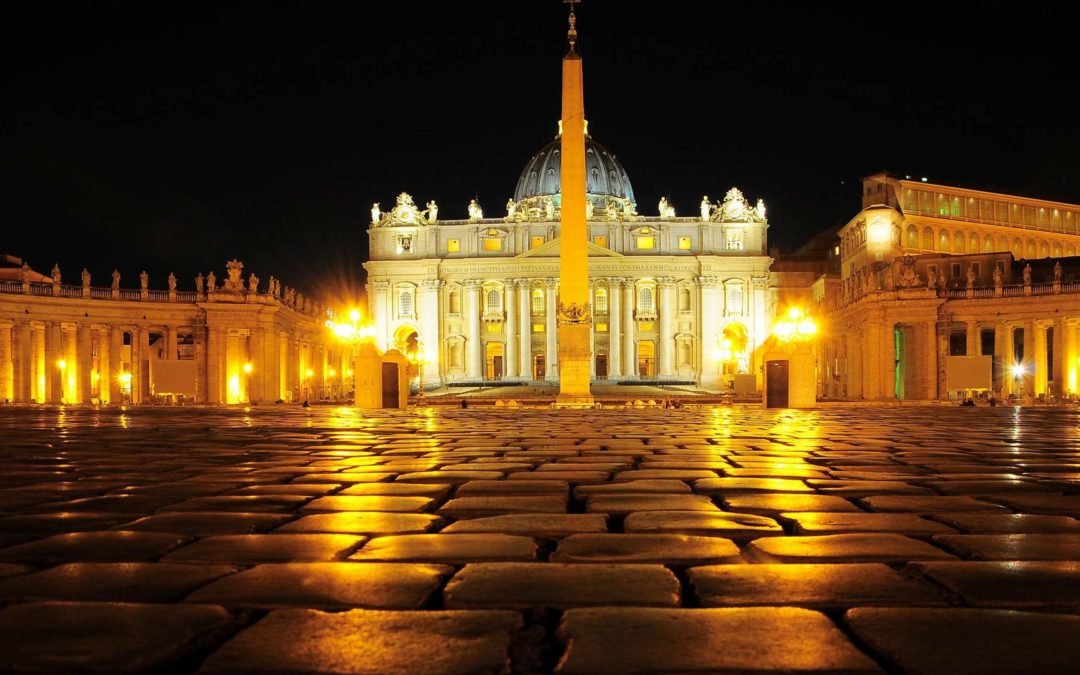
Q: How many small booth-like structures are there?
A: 2